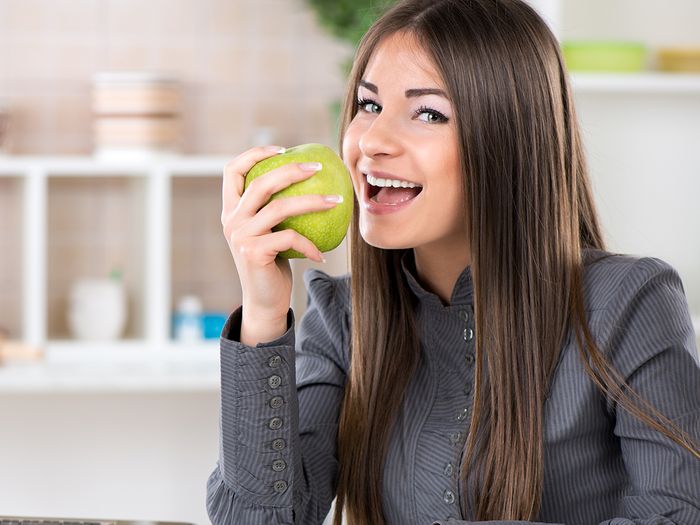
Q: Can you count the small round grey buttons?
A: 15